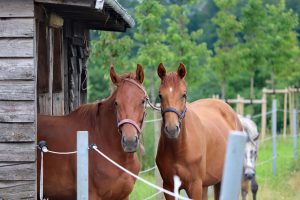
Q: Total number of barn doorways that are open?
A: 1